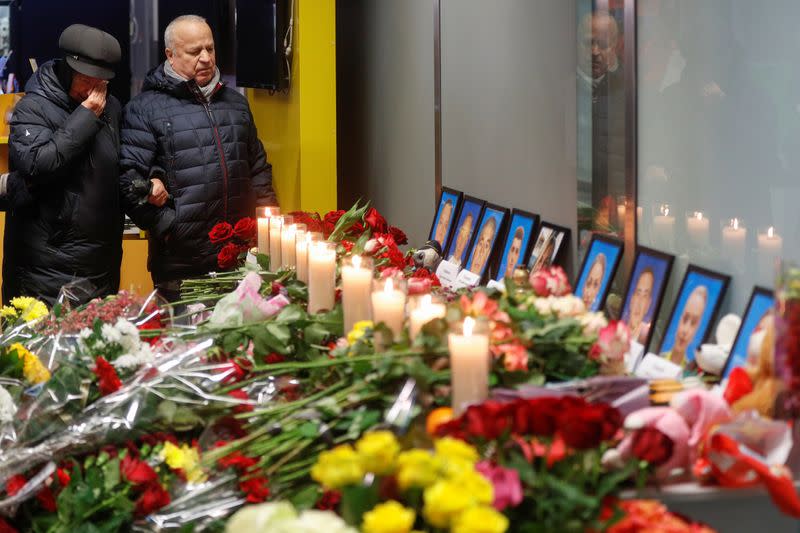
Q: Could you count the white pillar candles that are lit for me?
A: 9